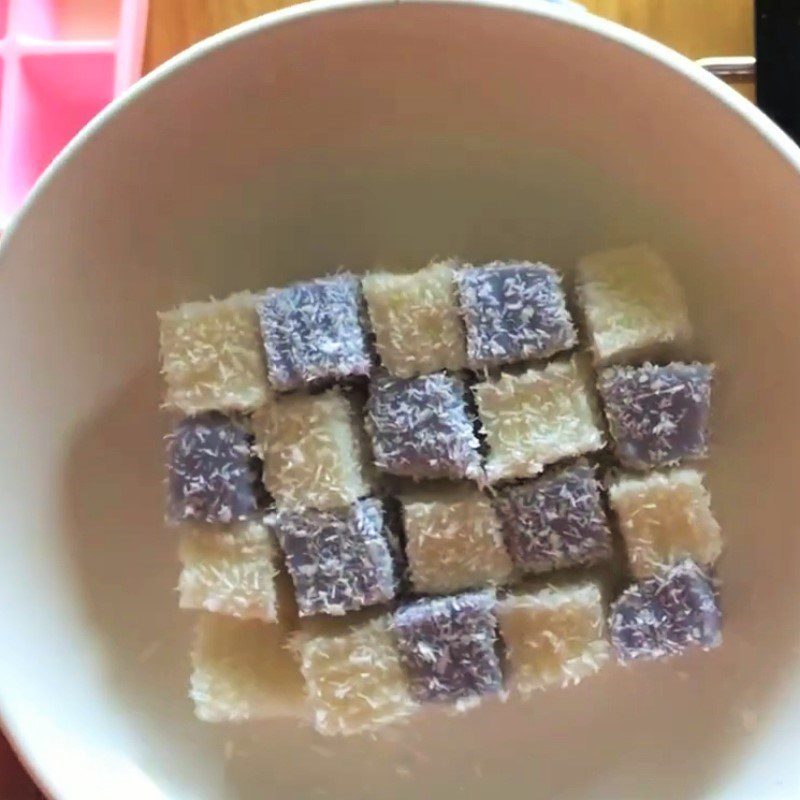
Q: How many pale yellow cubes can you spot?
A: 11